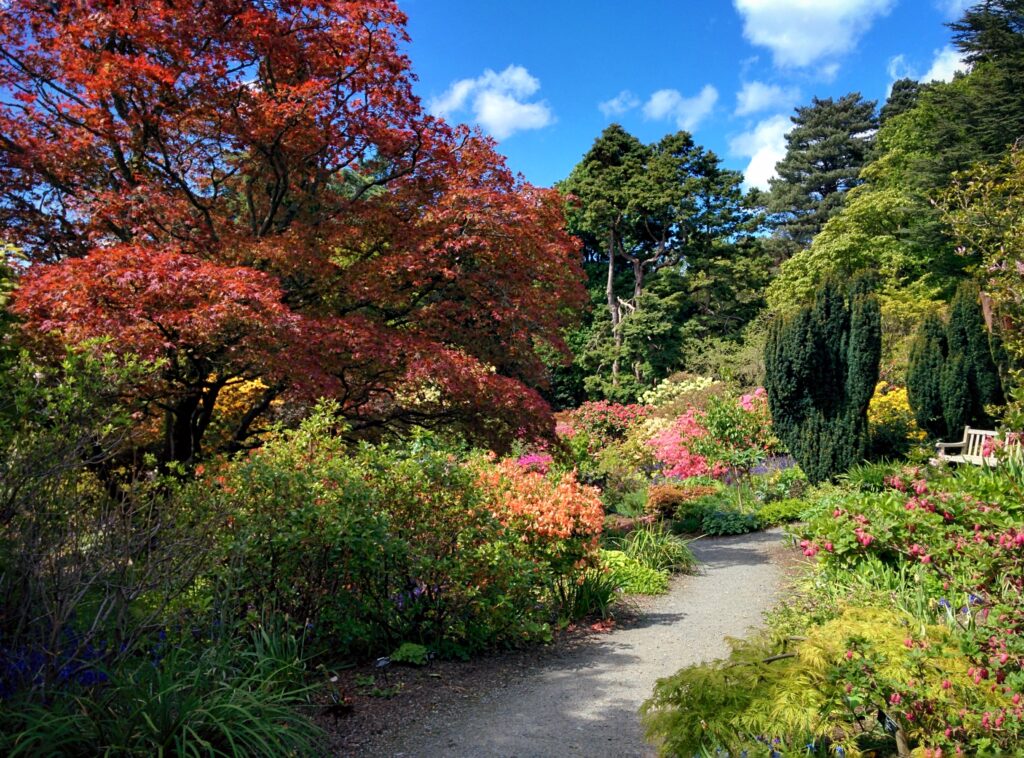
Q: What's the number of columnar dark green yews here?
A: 2